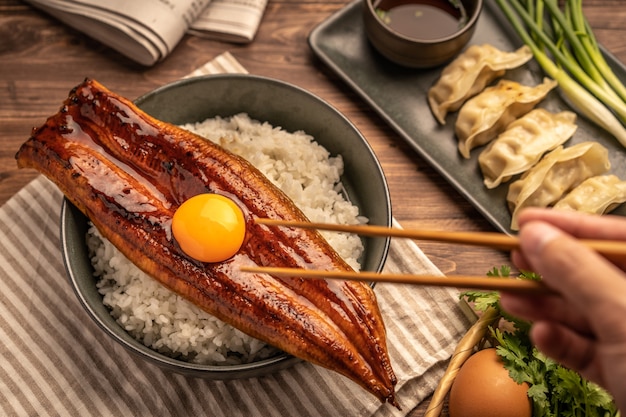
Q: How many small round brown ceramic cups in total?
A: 1